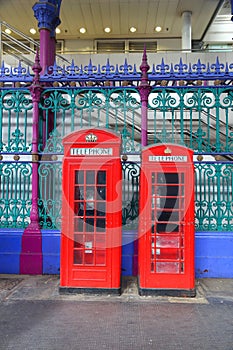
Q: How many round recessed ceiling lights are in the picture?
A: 7